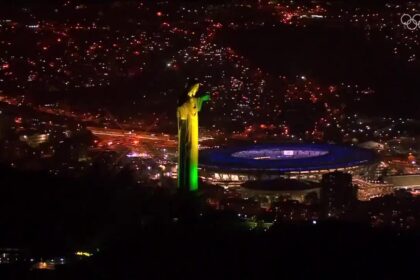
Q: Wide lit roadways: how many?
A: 1